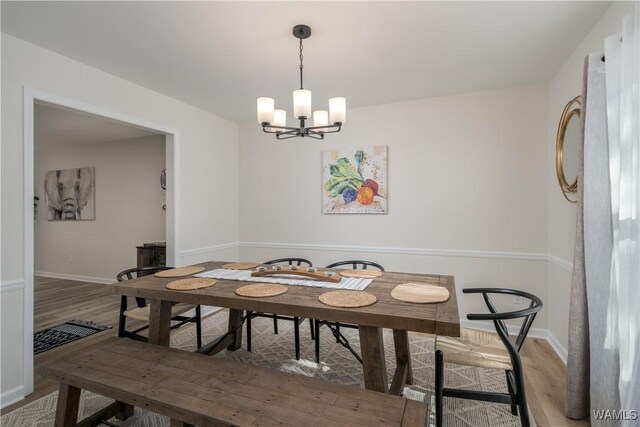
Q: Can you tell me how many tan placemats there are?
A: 7